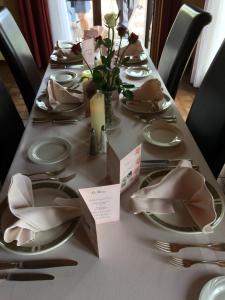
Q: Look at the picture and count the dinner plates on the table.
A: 6